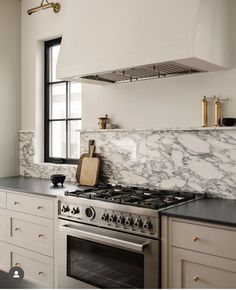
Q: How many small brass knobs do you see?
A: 8